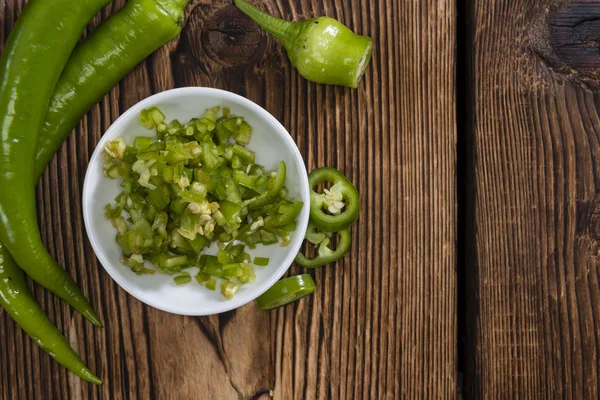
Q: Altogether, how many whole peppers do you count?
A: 2